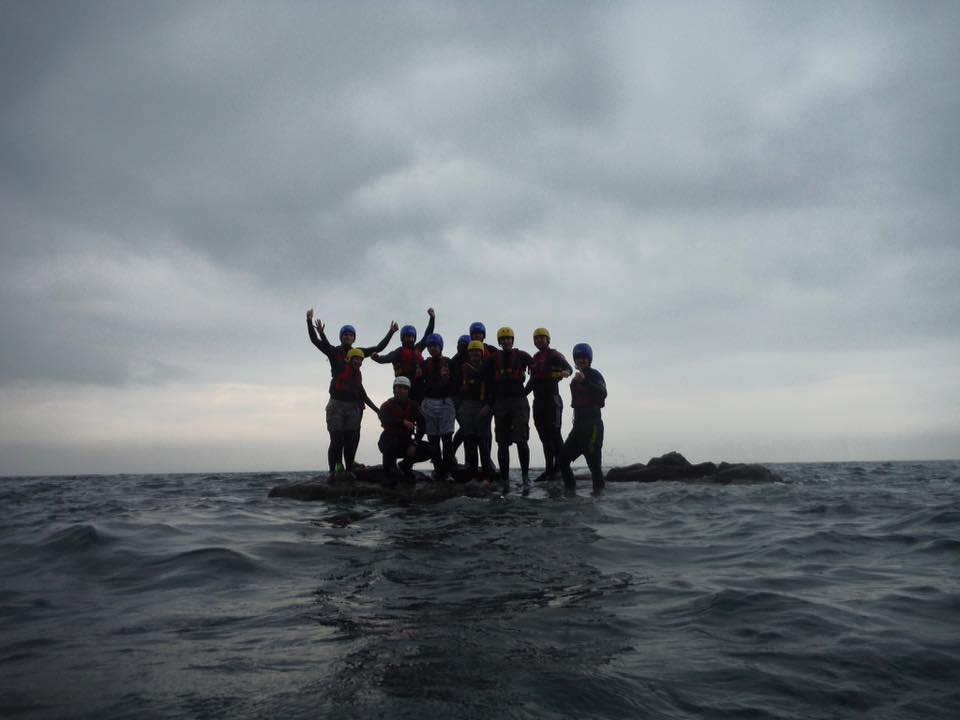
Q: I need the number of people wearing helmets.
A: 11